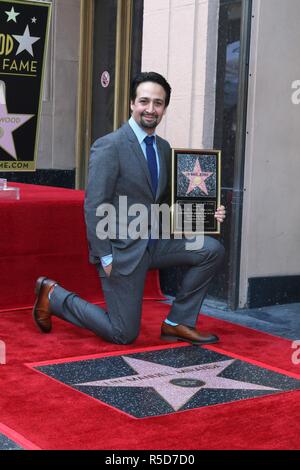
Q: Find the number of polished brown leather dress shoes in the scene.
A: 2